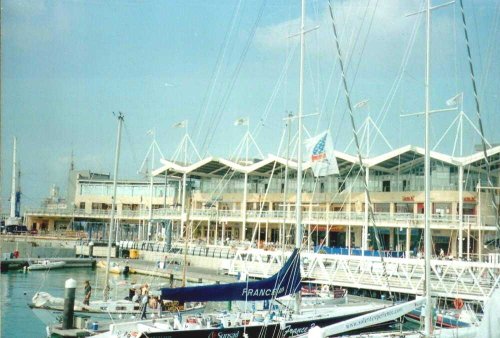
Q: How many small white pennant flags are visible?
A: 5